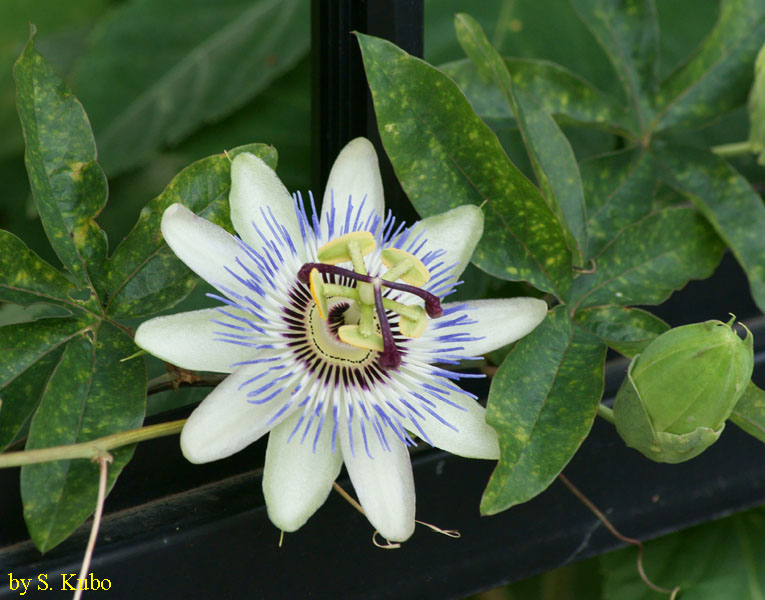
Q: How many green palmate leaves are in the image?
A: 3